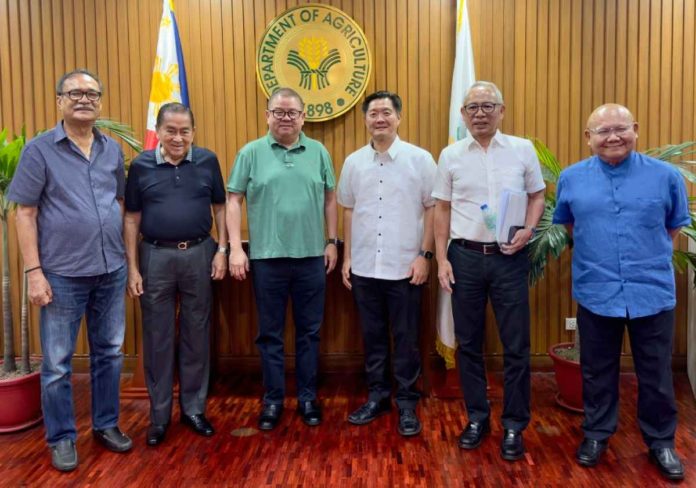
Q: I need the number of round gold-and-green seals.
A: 1